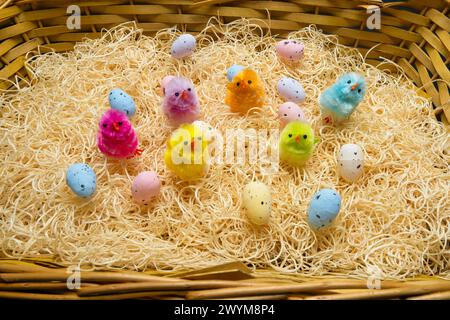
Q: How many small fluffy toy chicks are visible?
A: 6